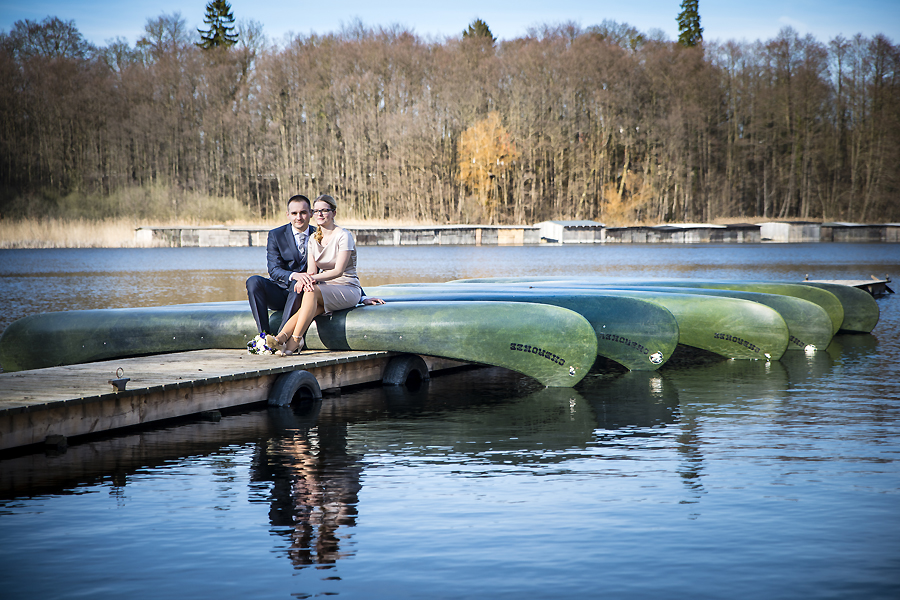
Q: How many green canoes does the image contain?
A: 6